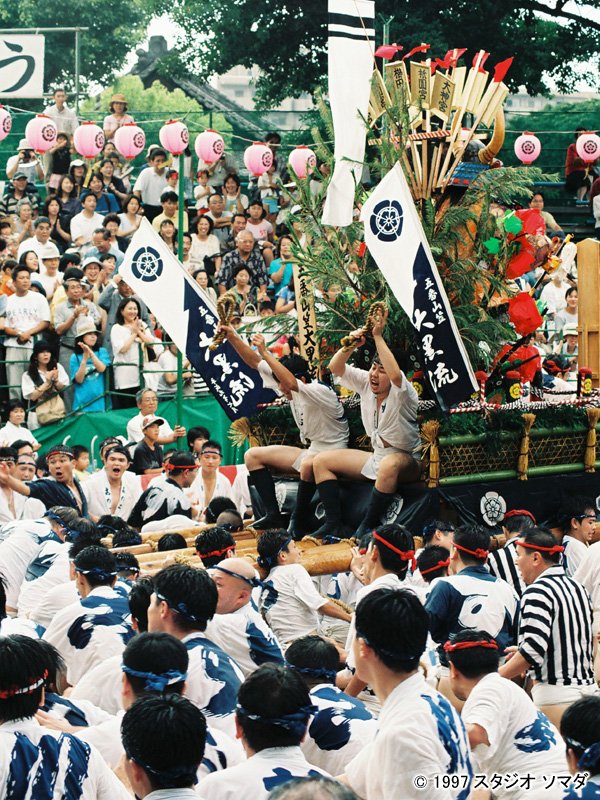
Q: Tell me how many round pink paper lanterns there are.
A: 10